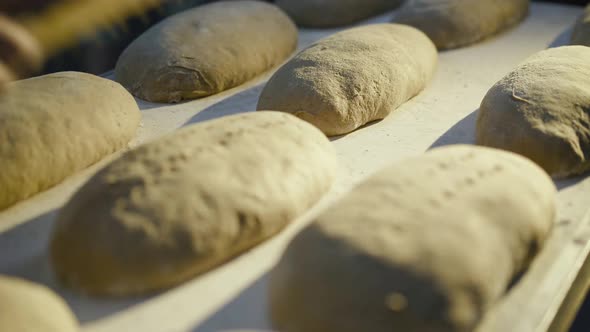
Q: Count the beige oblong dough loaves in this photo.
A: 10